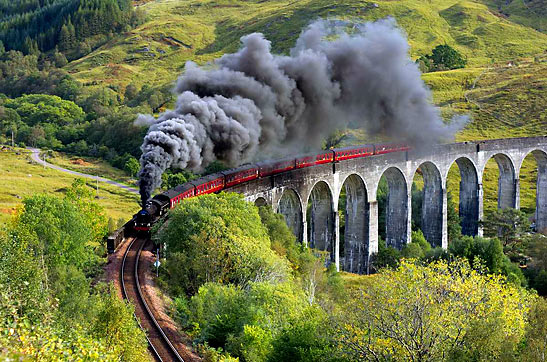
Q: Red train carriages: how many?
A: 7